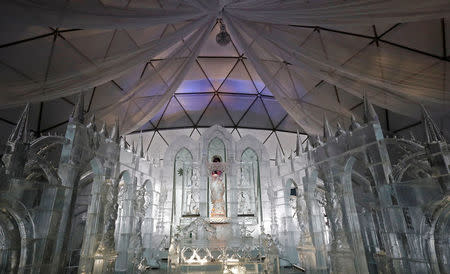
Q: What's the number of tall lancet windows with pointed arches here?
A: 3